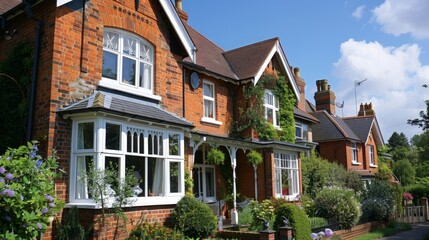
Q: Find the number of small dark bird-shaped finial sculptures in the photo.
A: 2